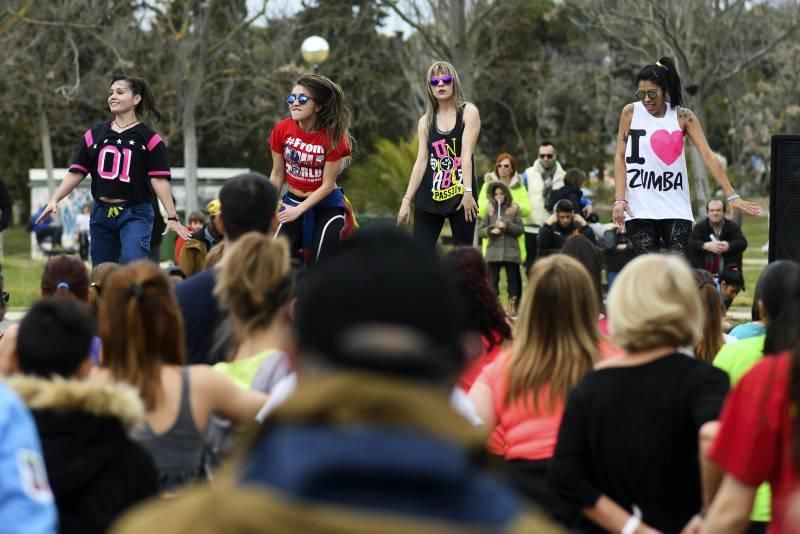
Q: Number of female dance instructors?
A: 4